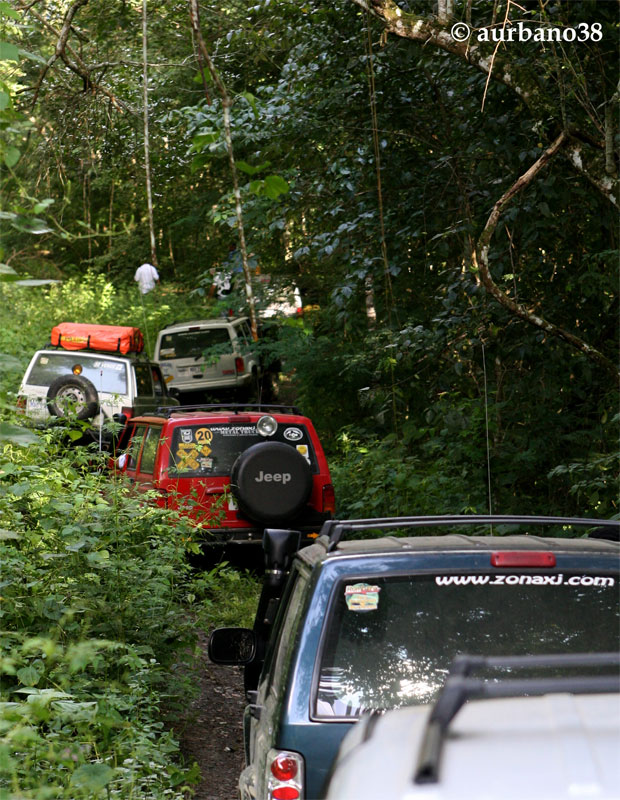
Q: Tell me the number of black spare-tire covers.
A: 1